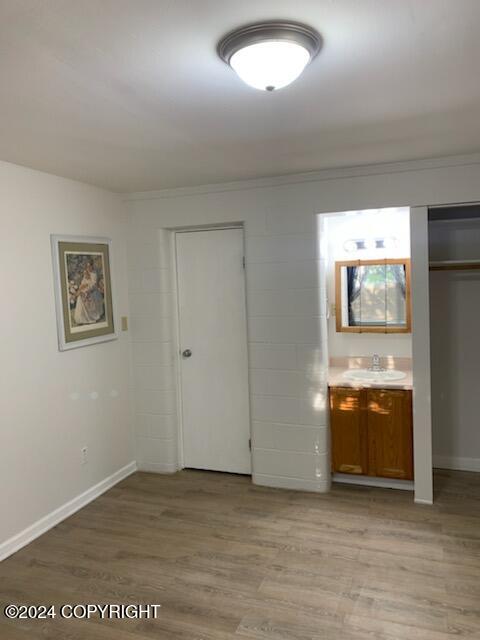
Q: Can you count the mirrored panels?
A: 3